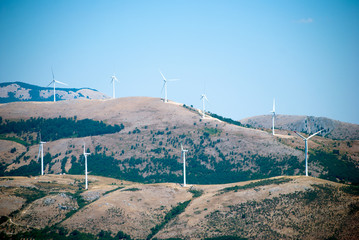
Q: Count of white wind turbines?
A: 9